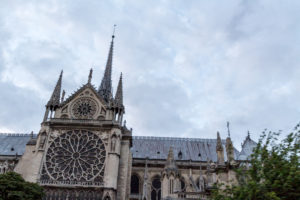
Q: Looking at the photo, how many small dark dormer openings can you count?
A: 5